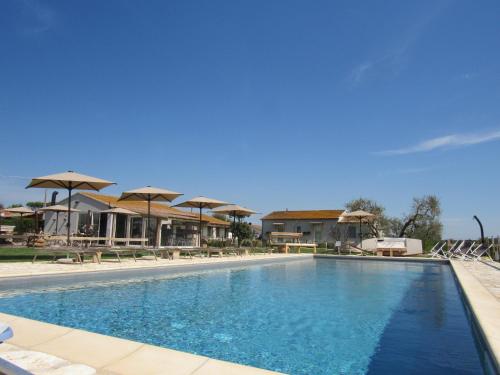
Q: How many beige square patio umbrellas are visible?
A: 8